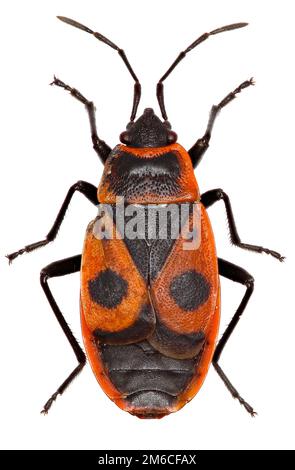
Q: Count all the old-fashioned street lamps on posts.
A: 0